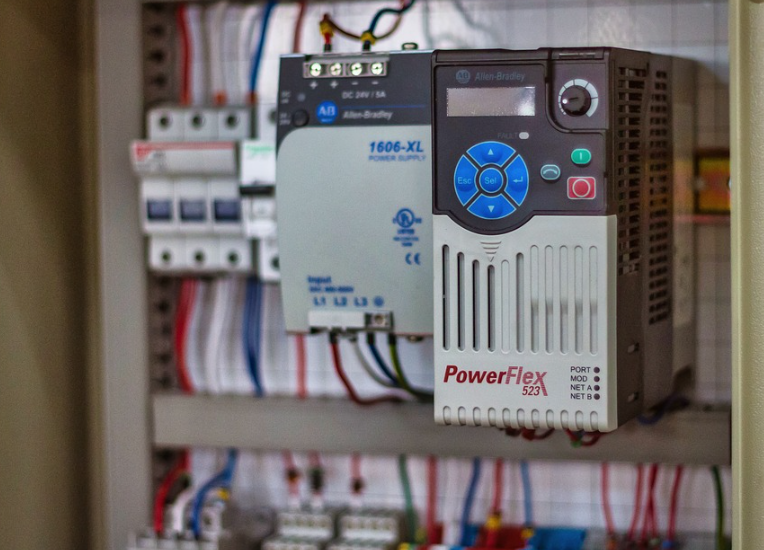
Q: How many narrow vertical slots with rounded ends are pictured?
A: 11